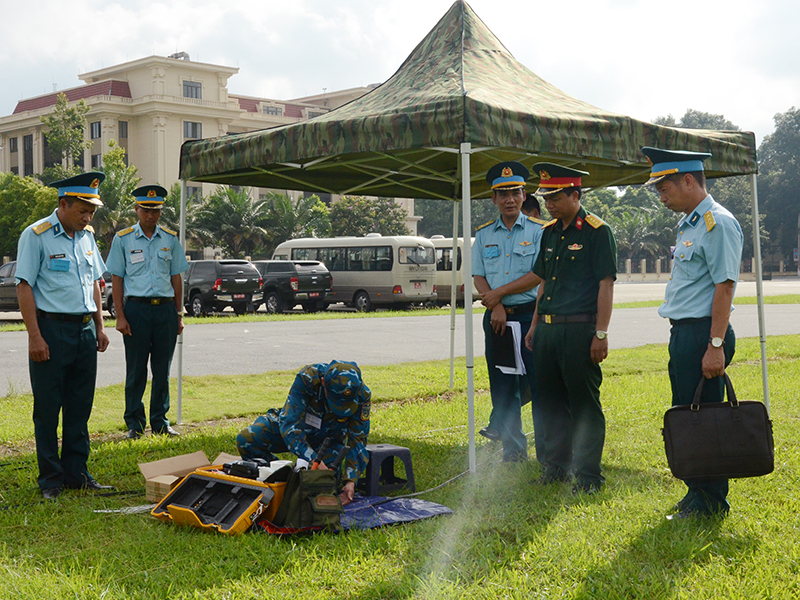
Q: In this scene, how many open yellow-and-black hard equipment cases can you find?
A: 1